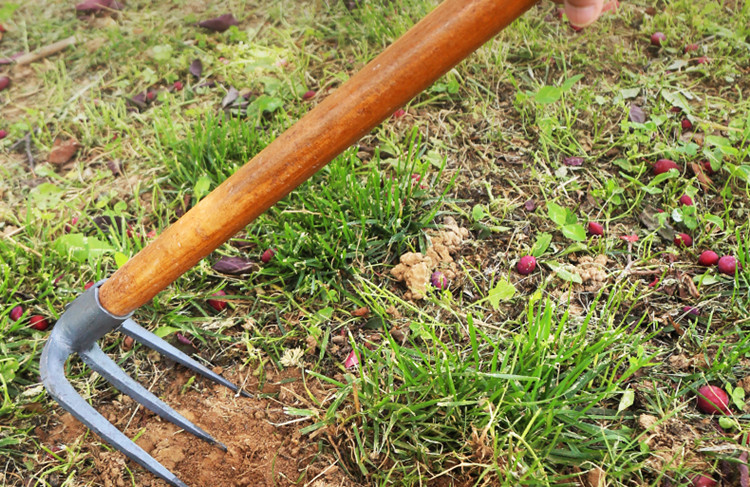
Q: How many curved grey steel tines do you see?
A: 3